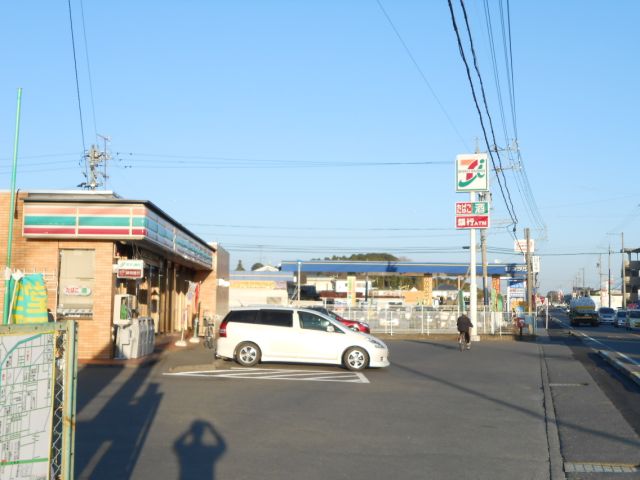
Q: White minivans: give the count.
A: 1